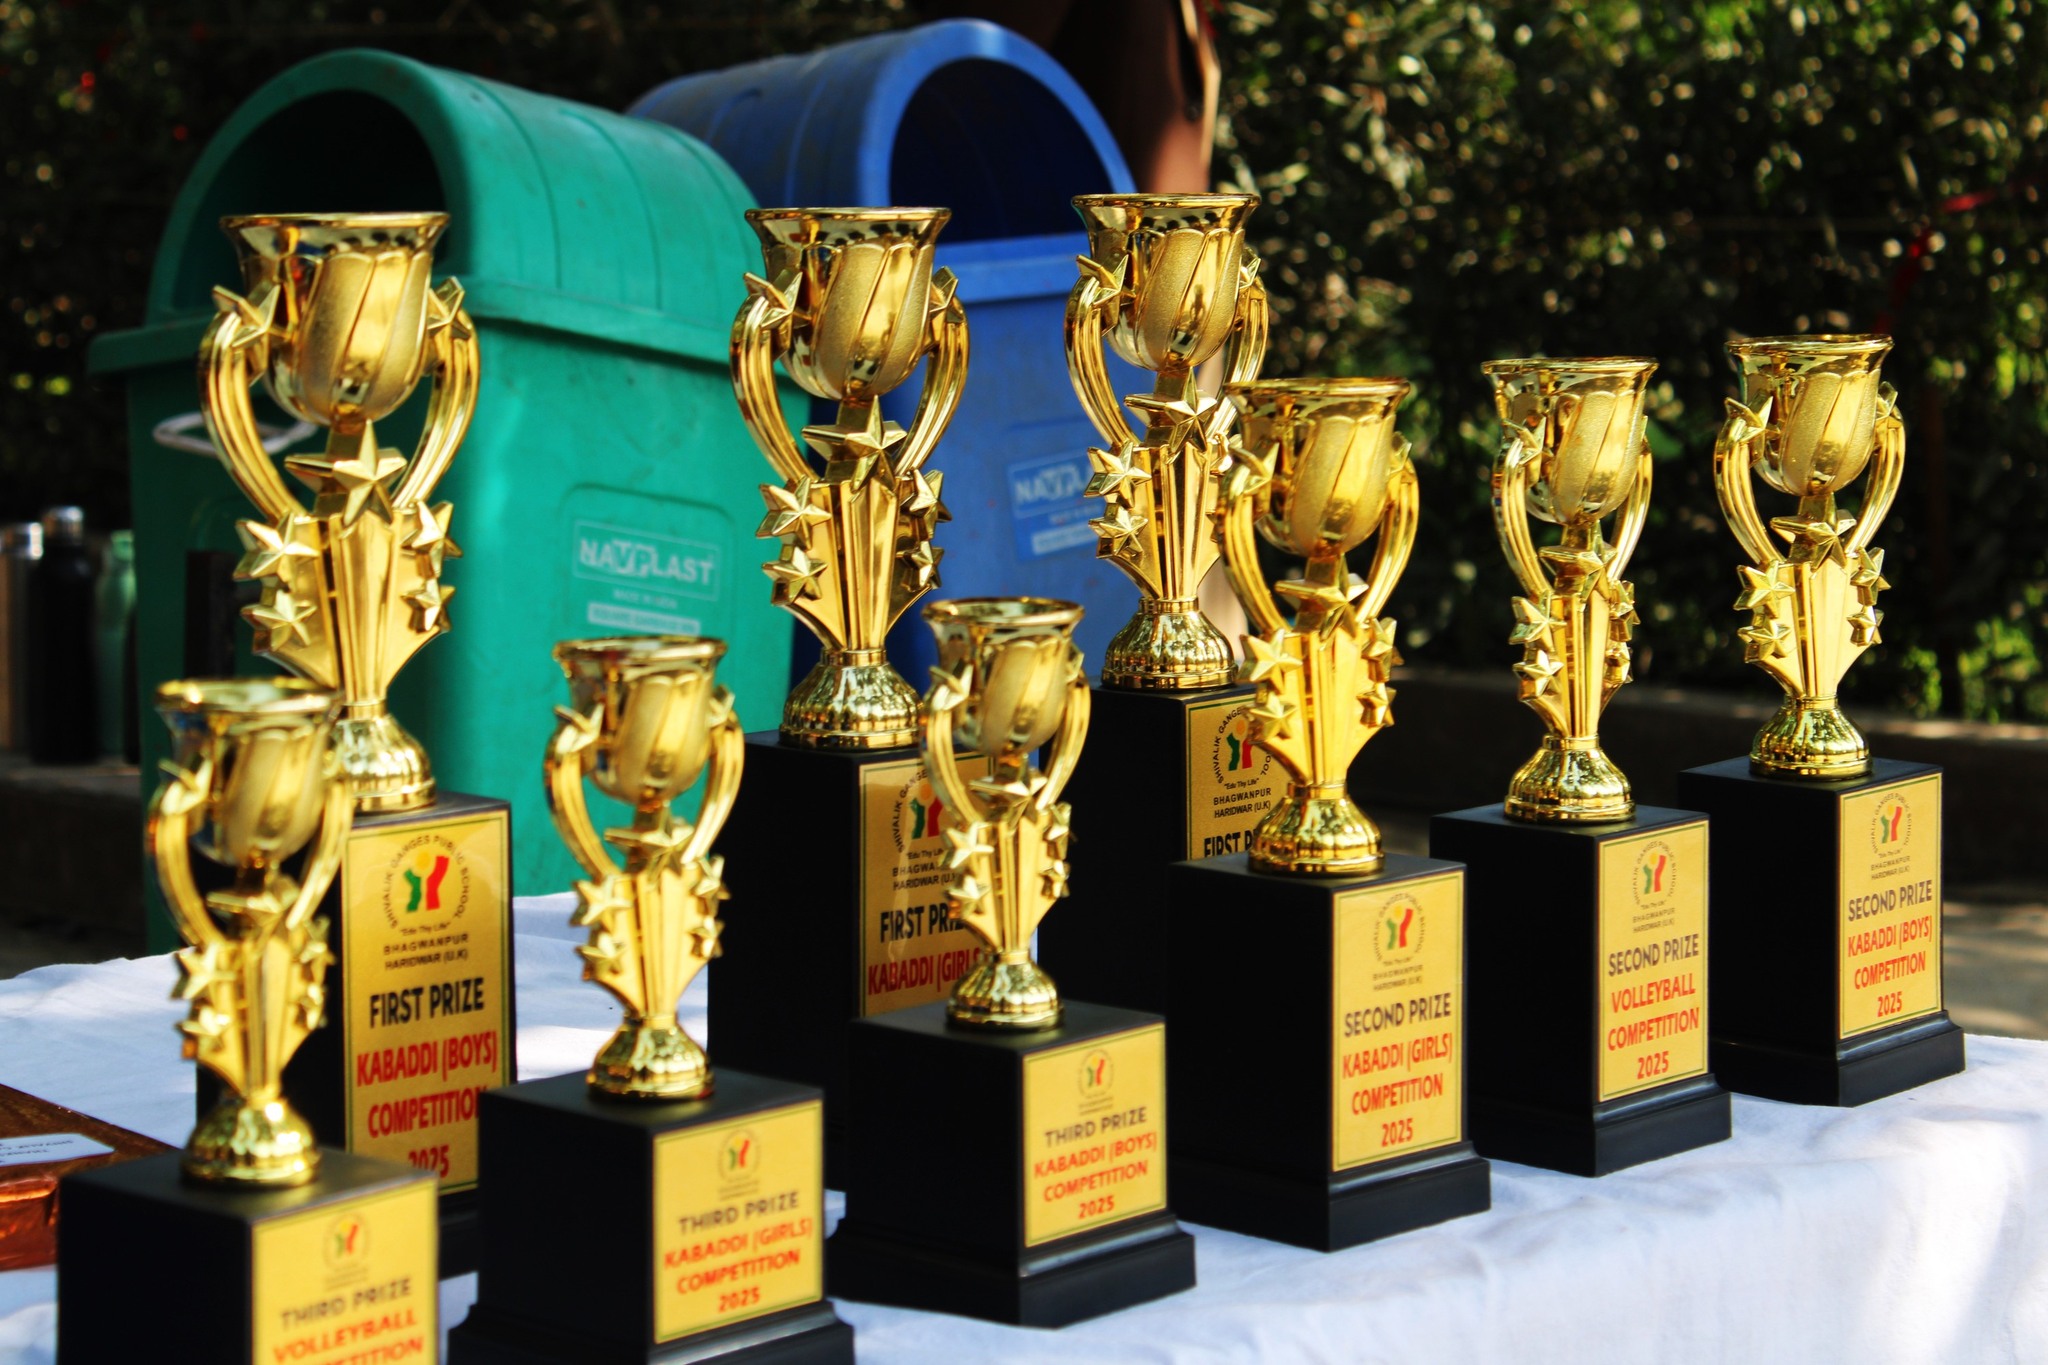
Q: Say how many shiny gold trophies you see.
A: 9